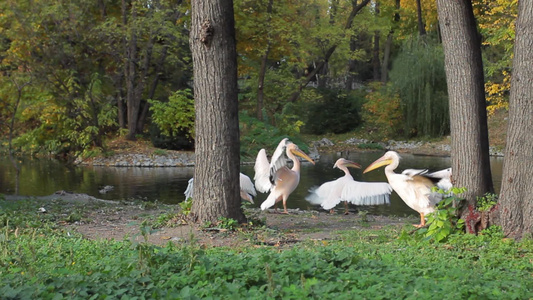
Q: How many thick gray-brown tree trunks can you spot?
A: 3